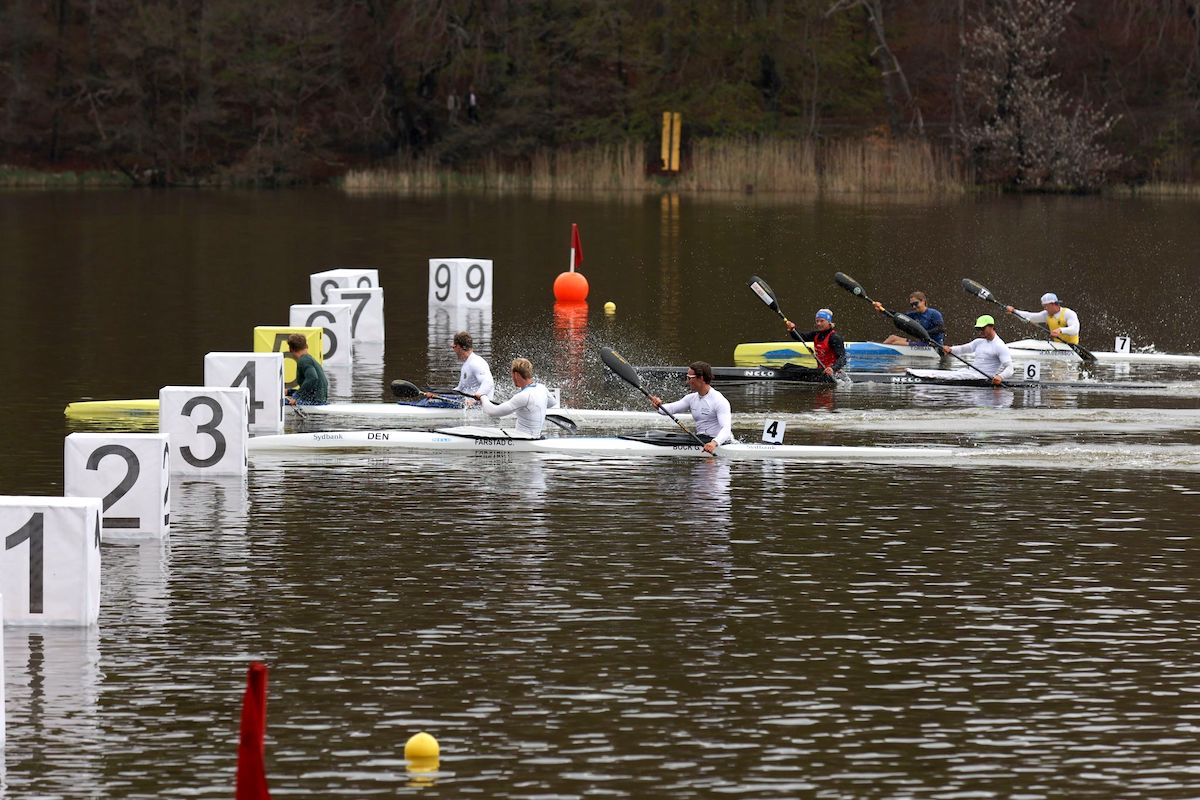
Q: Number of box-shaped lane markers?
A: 9